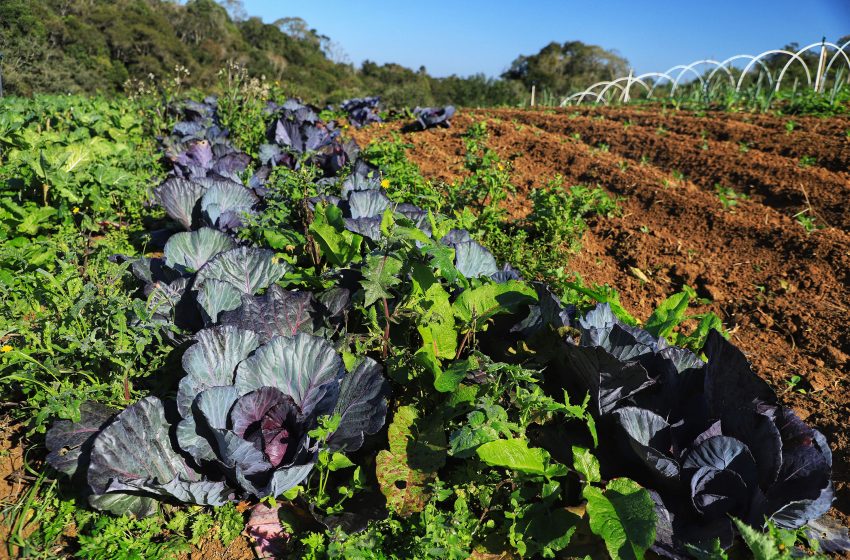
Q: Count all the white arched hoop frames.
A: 10